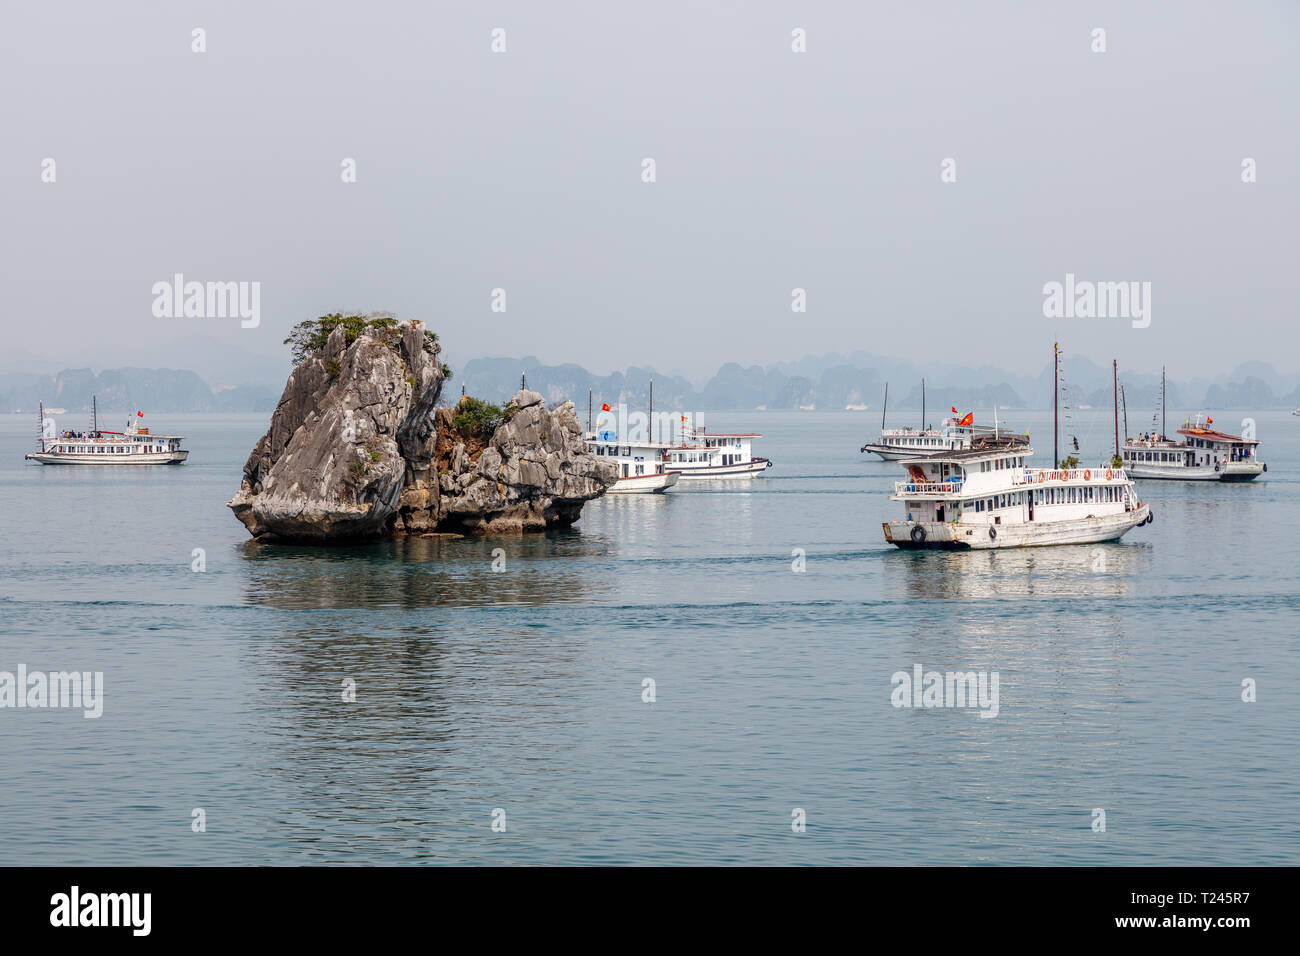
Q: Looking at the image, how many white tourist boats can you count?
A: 6